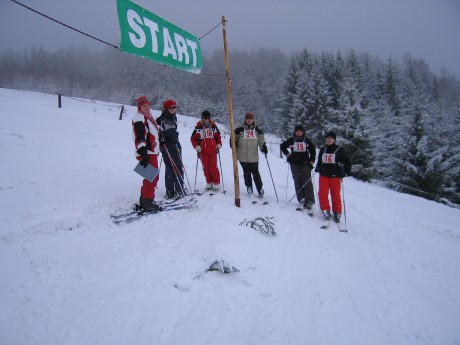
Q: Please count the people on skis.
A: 6